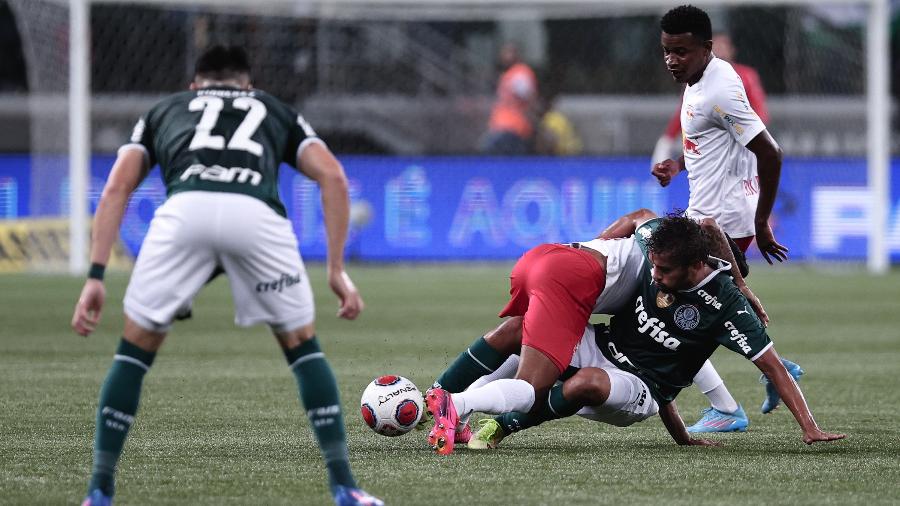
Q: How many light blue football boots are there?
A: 2